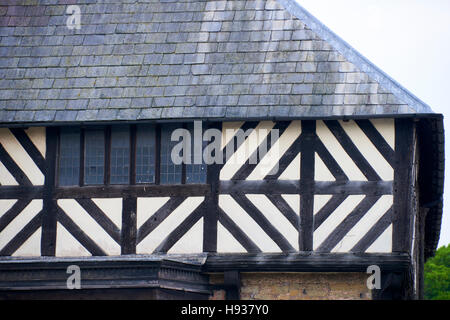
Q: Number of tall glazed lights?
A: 6